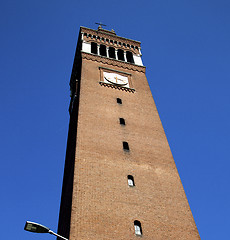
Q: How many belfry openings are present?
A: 5